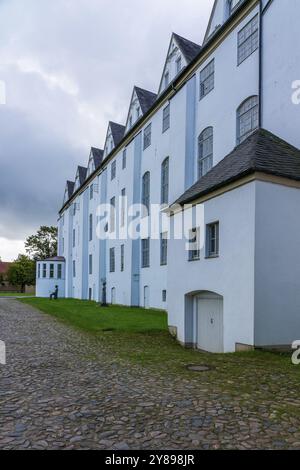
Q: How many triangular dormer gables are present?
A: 7